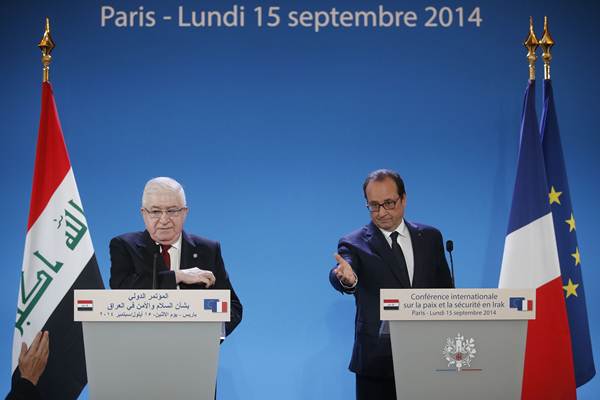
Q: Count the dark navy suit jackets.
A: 2